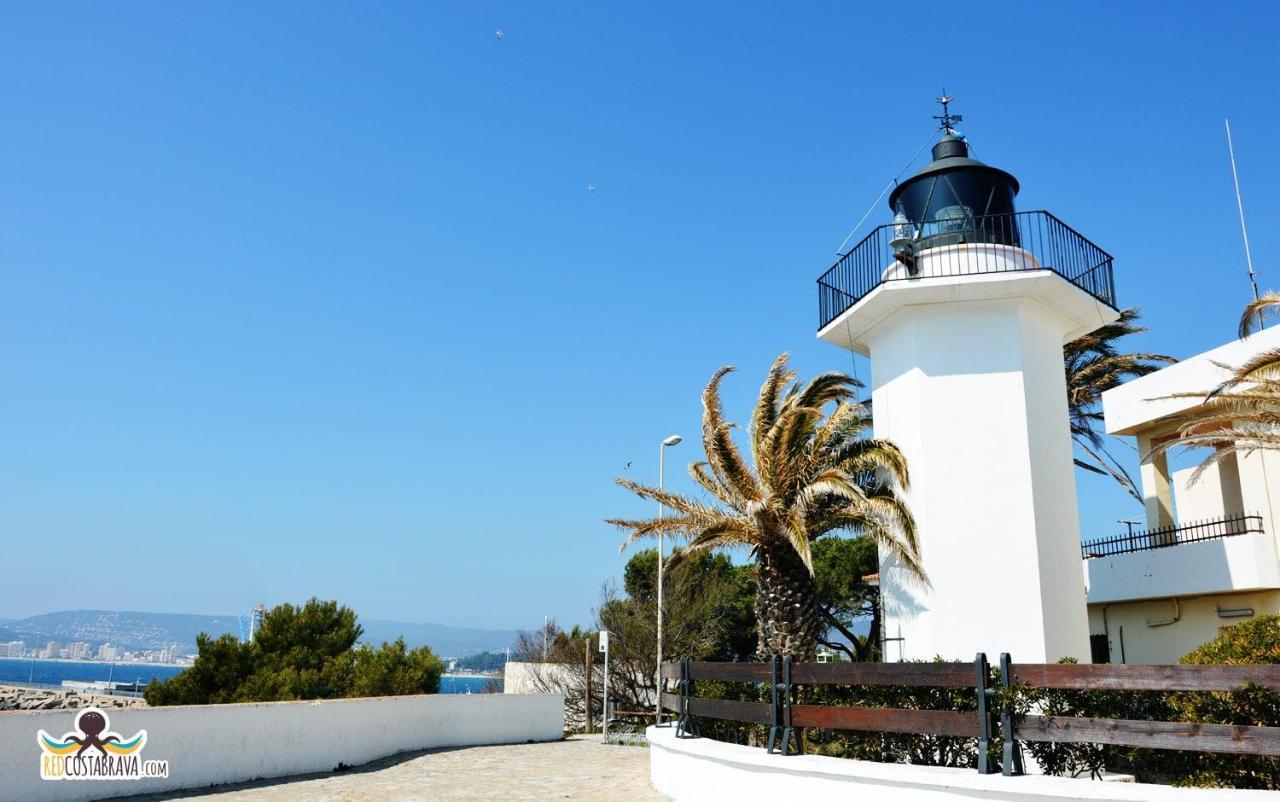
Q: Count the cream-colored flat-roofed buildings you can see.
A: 1